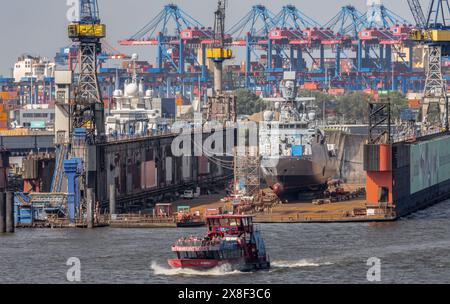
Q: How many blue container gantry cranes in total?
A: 5